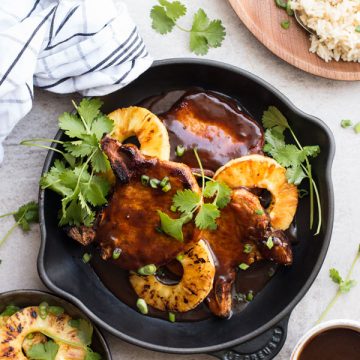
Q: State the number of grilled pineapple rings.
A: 4